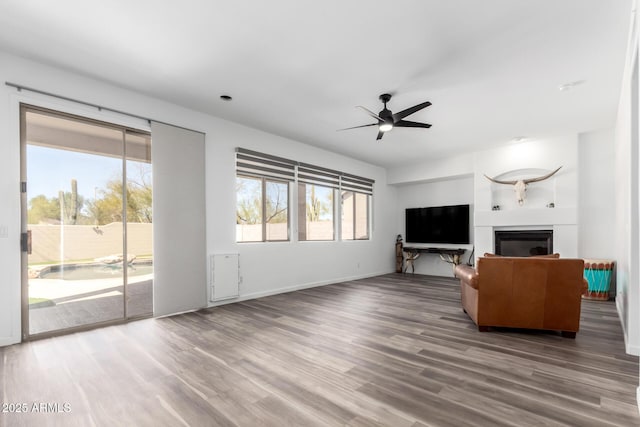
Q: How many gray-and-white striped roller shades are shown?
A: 3